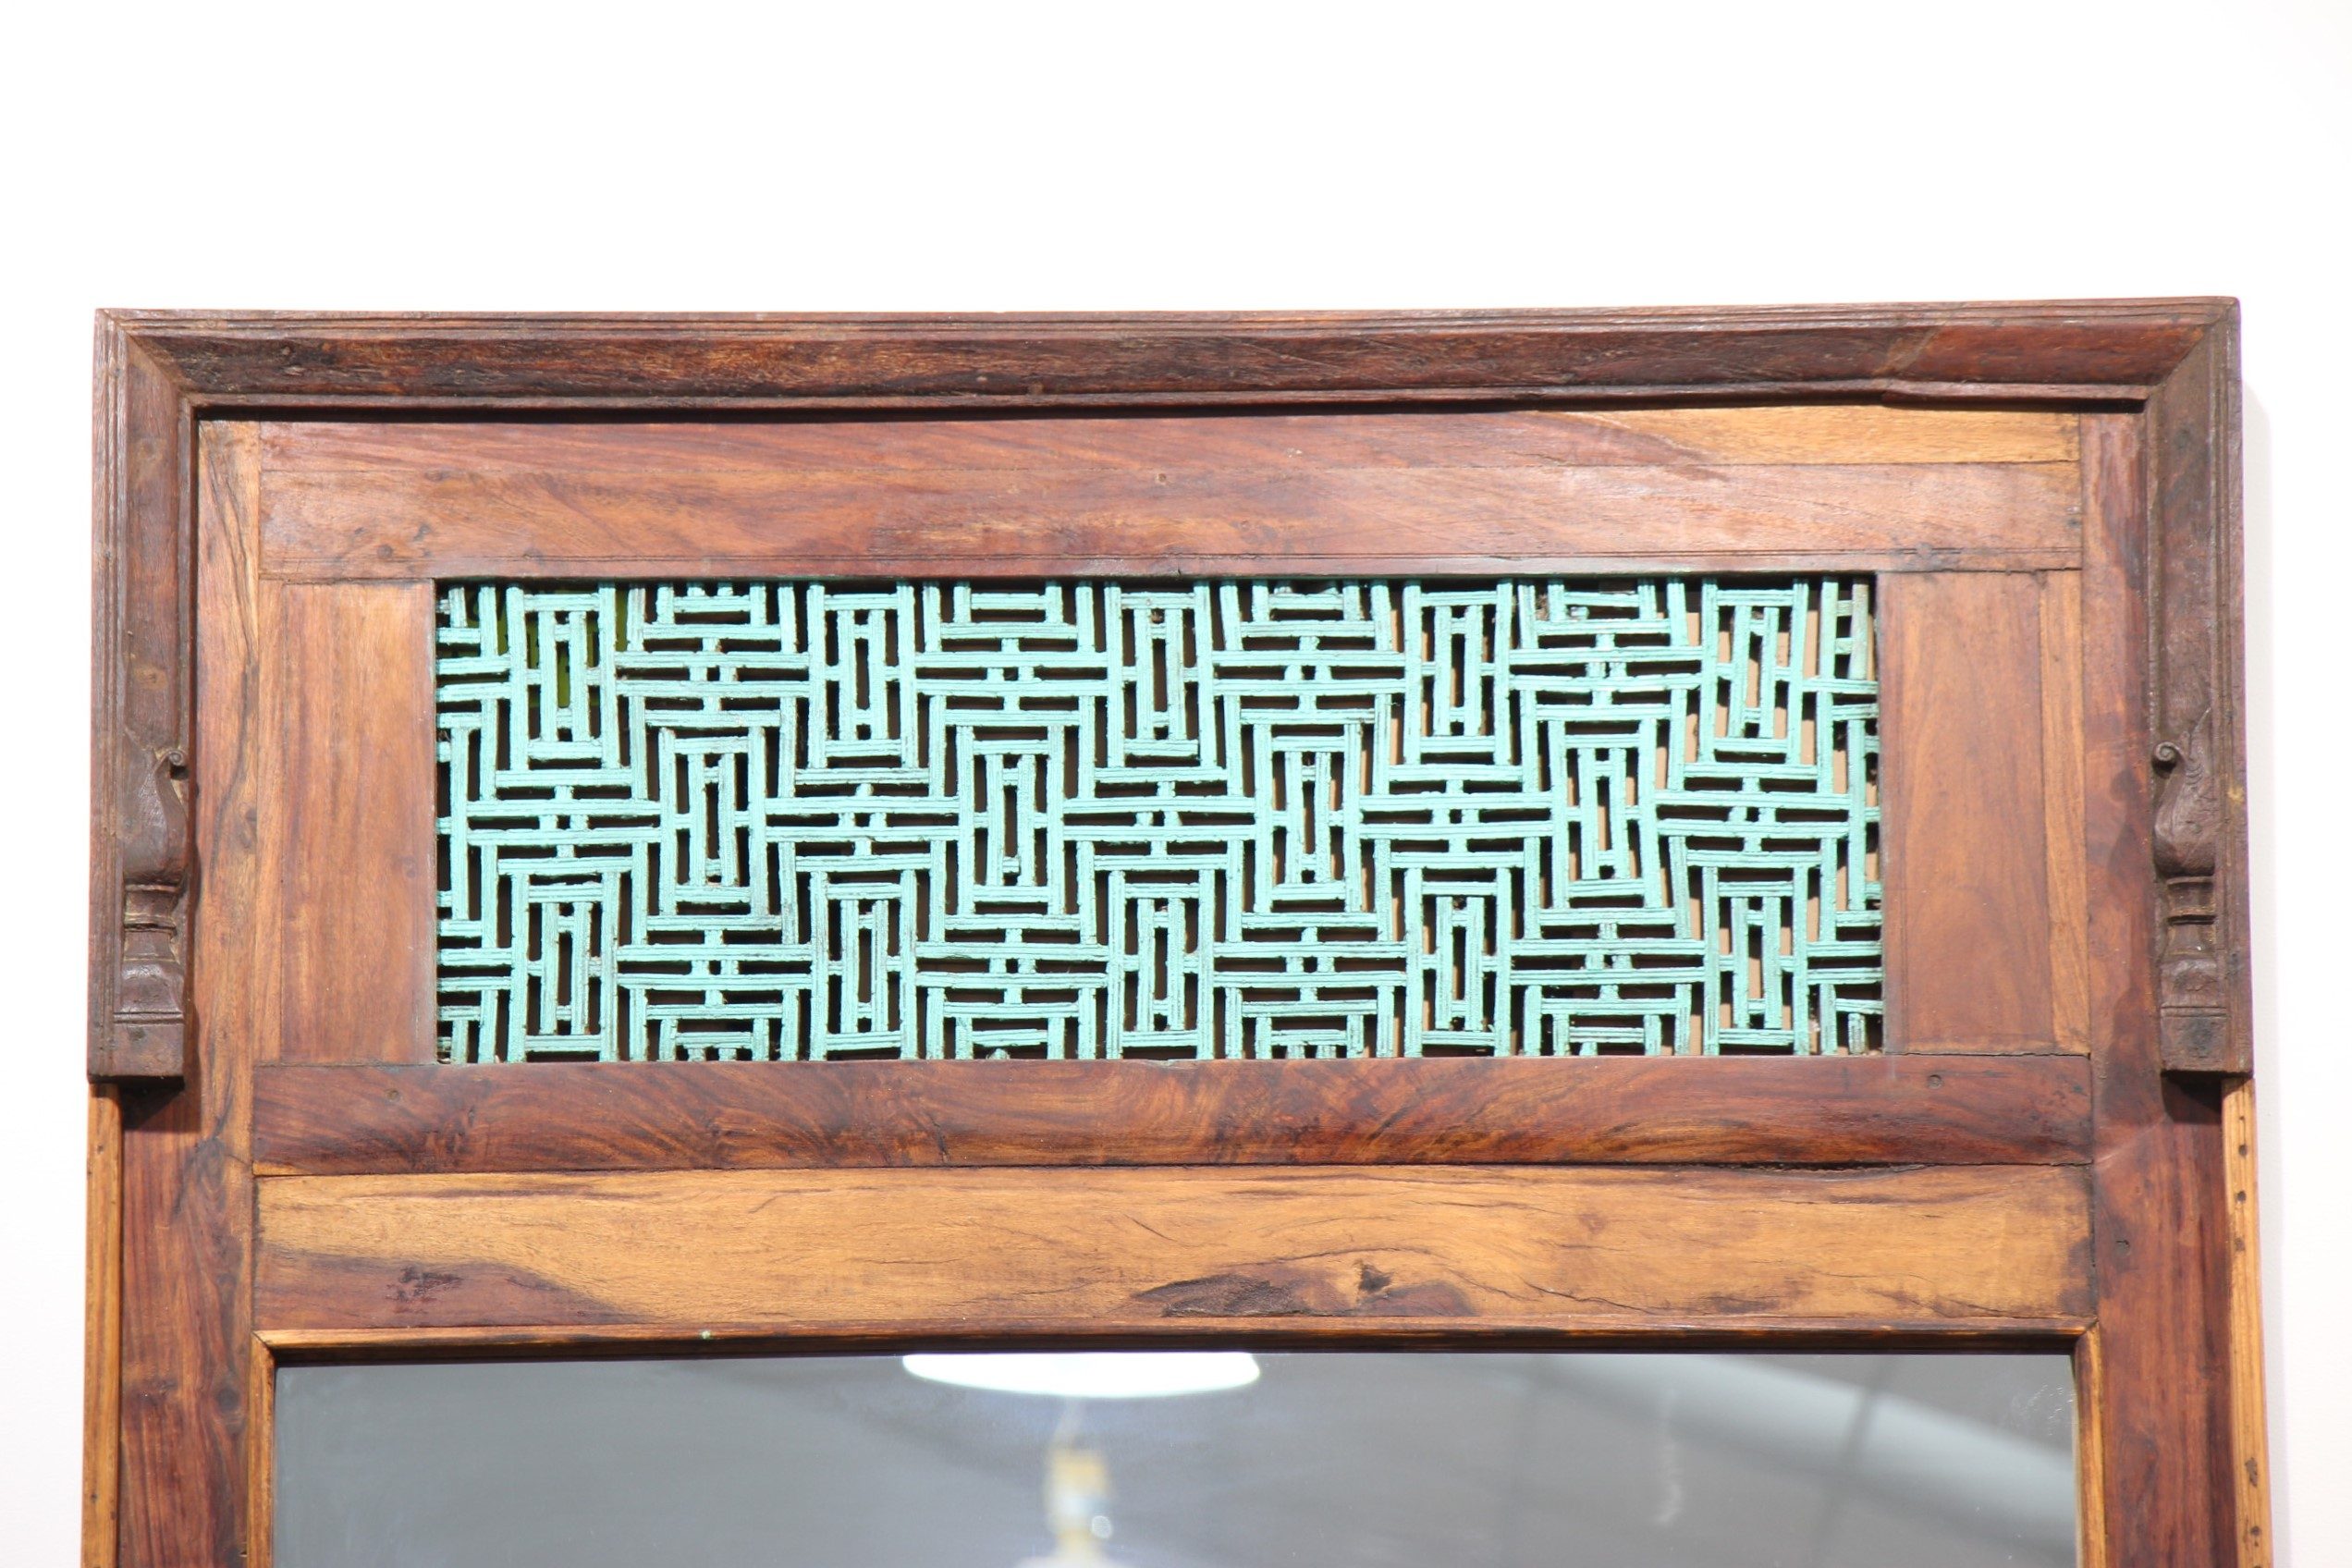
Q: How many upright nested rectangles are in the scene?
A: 14